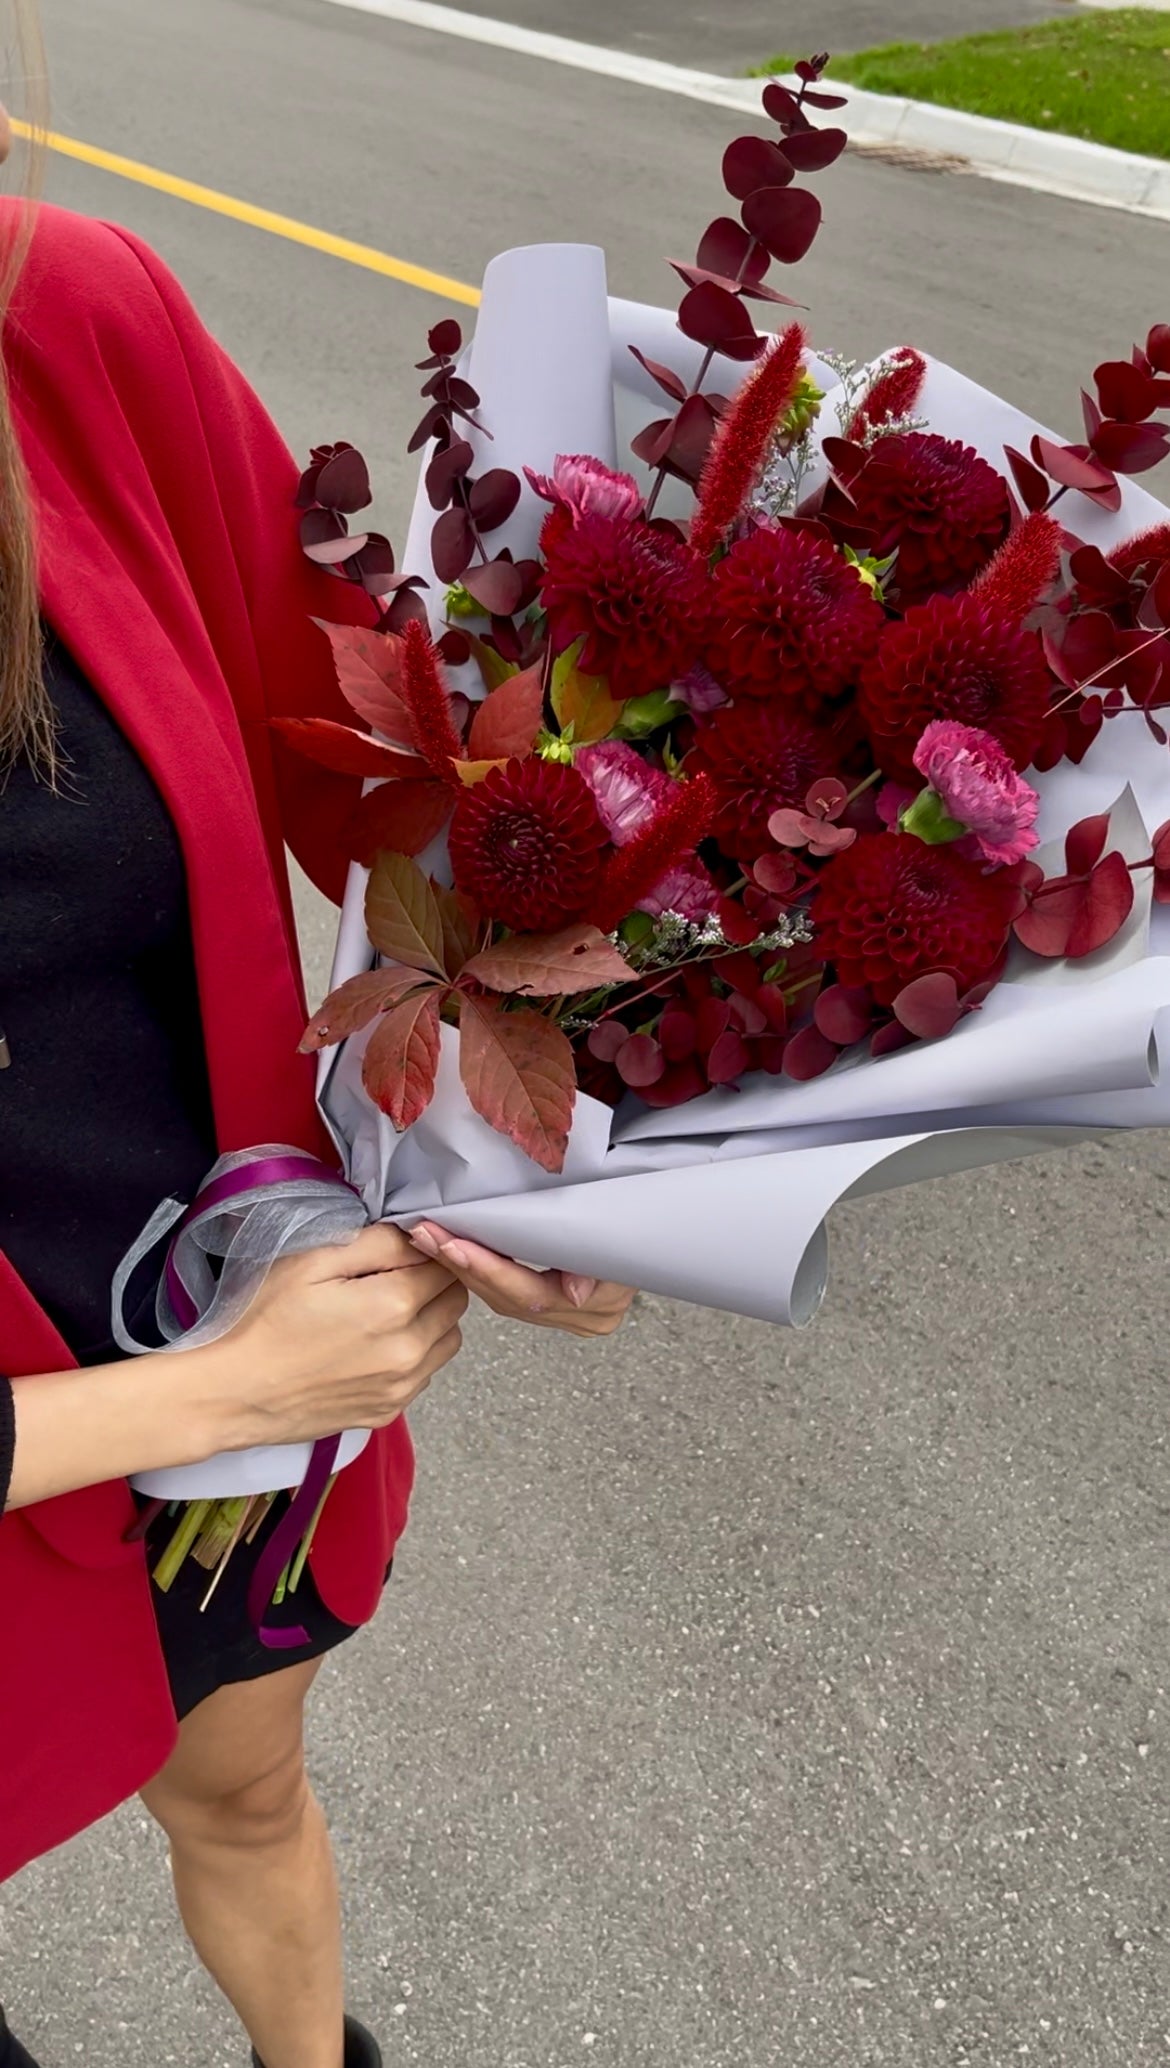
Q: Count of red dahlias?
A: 7